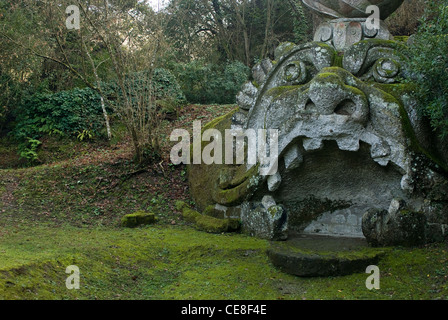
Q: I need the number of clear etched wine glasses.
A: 0